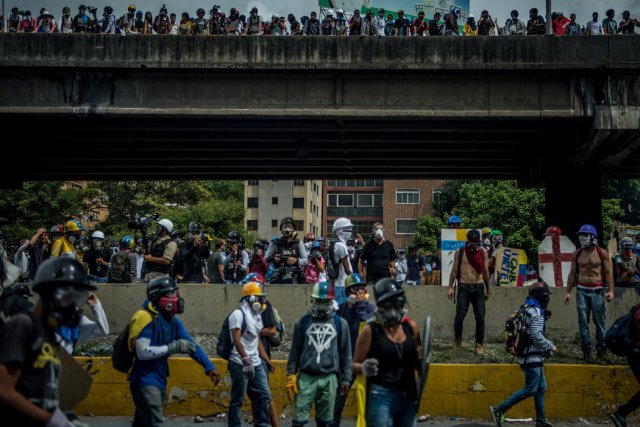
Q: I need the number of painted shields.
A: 3